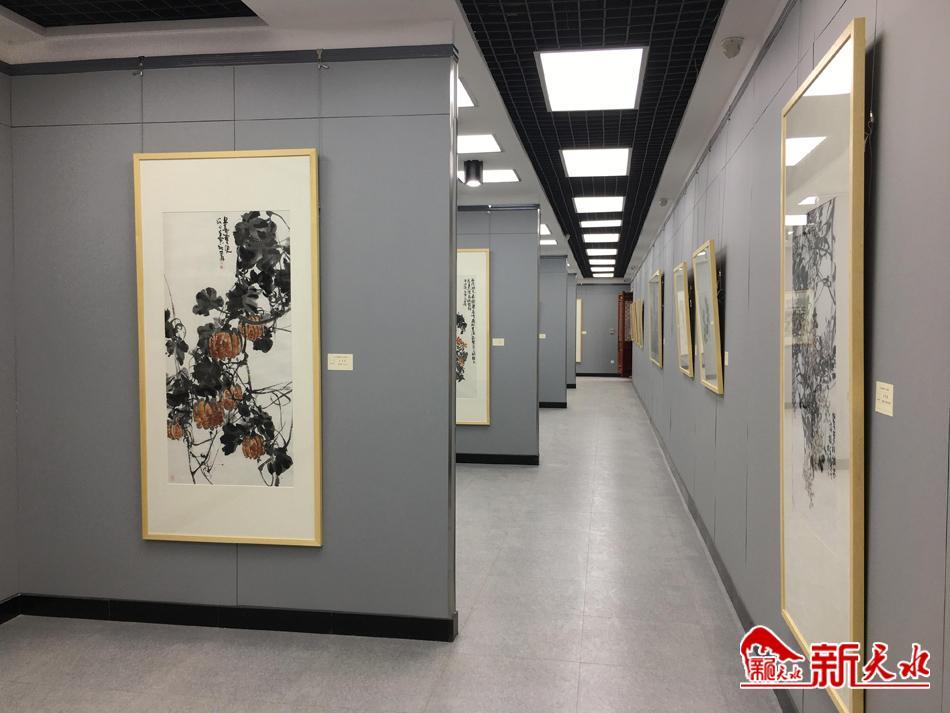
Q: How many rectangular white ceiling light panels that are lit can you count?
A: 14